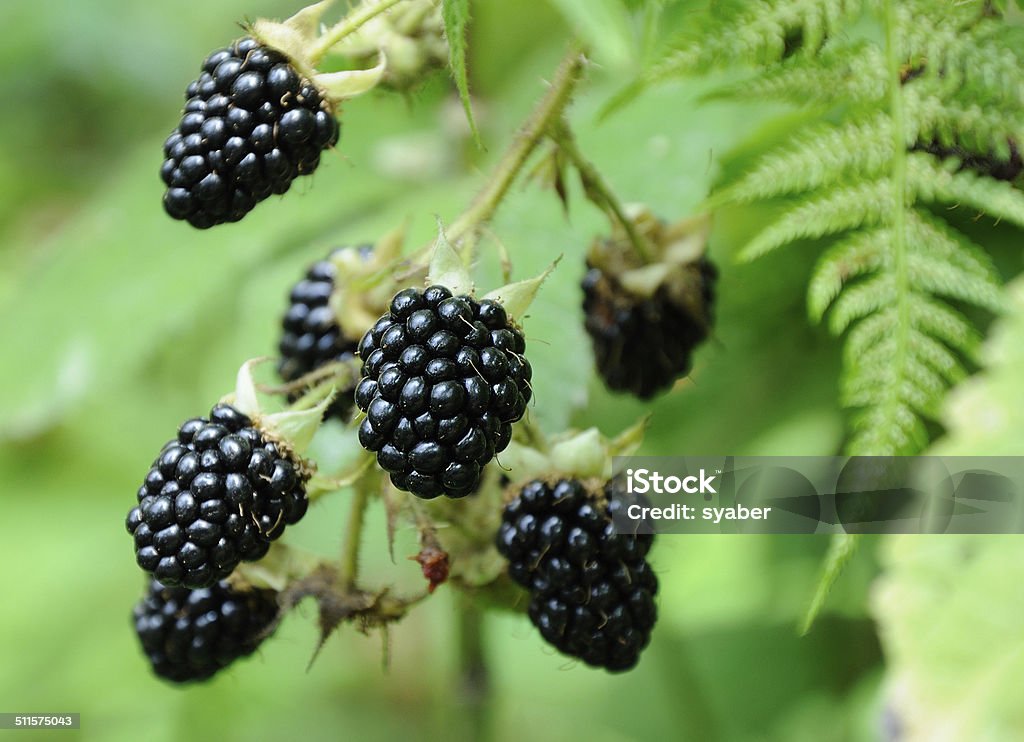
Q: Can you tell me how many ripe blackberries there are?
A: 7